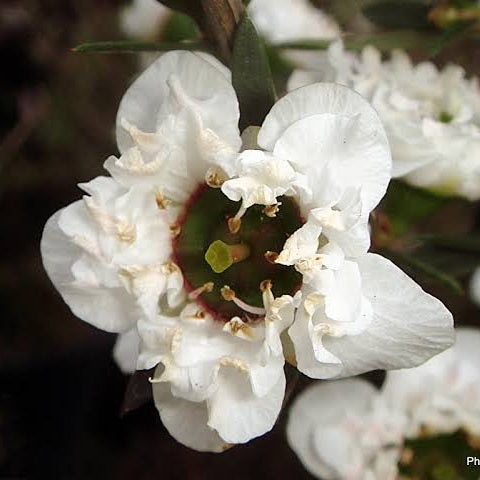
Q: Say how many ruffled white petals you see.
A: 5